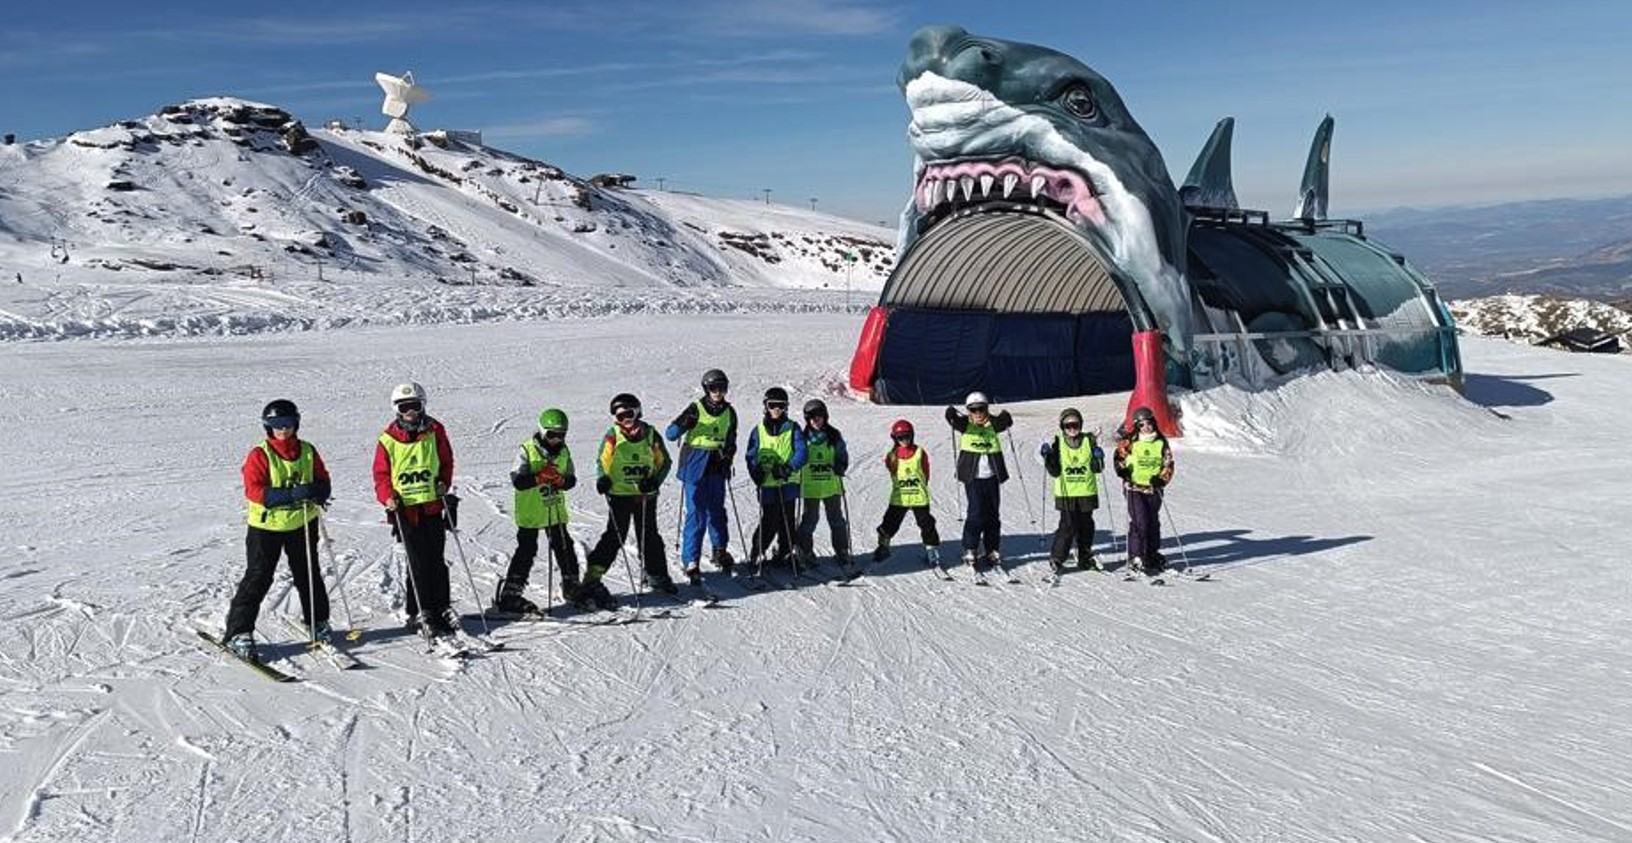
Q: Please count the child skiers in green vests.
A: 11